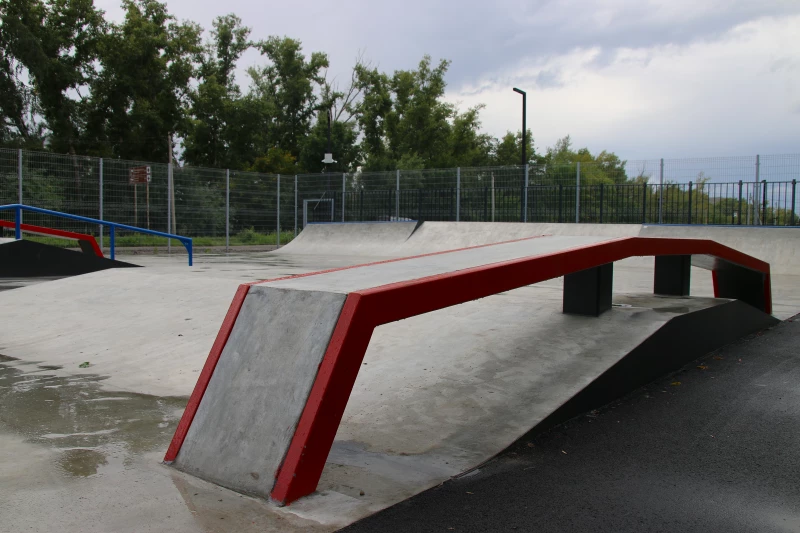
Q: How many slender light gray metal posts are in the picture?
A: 13